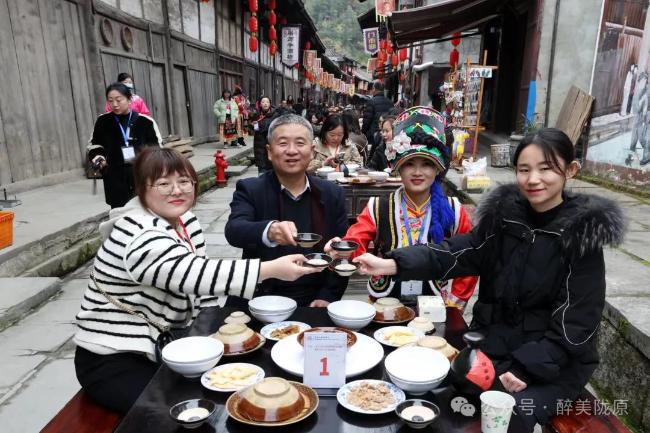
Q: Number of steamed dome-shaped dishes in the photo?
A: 4